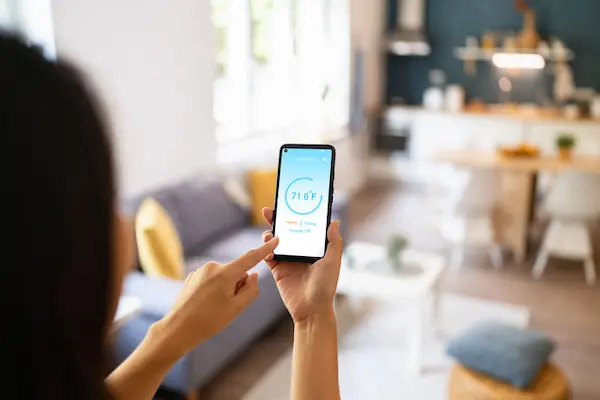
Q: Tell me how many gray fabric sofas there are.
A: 1